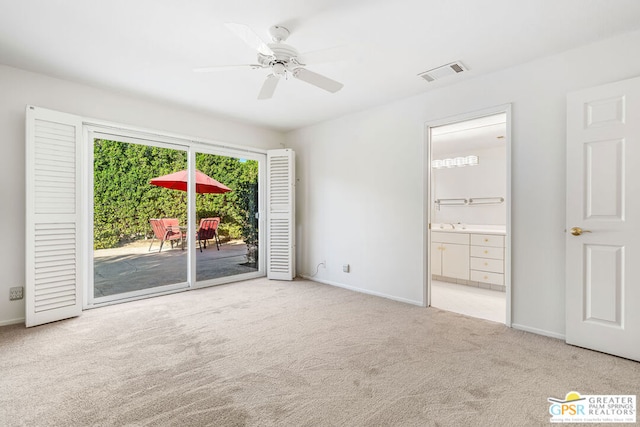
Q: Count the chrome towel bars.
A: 2